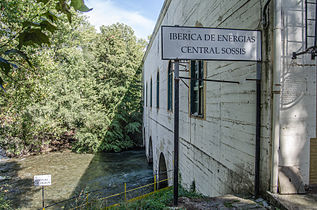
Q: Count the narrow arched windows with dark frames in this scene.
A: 5